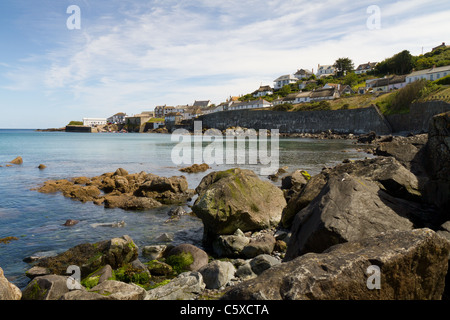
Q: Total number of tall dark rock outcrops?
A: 1